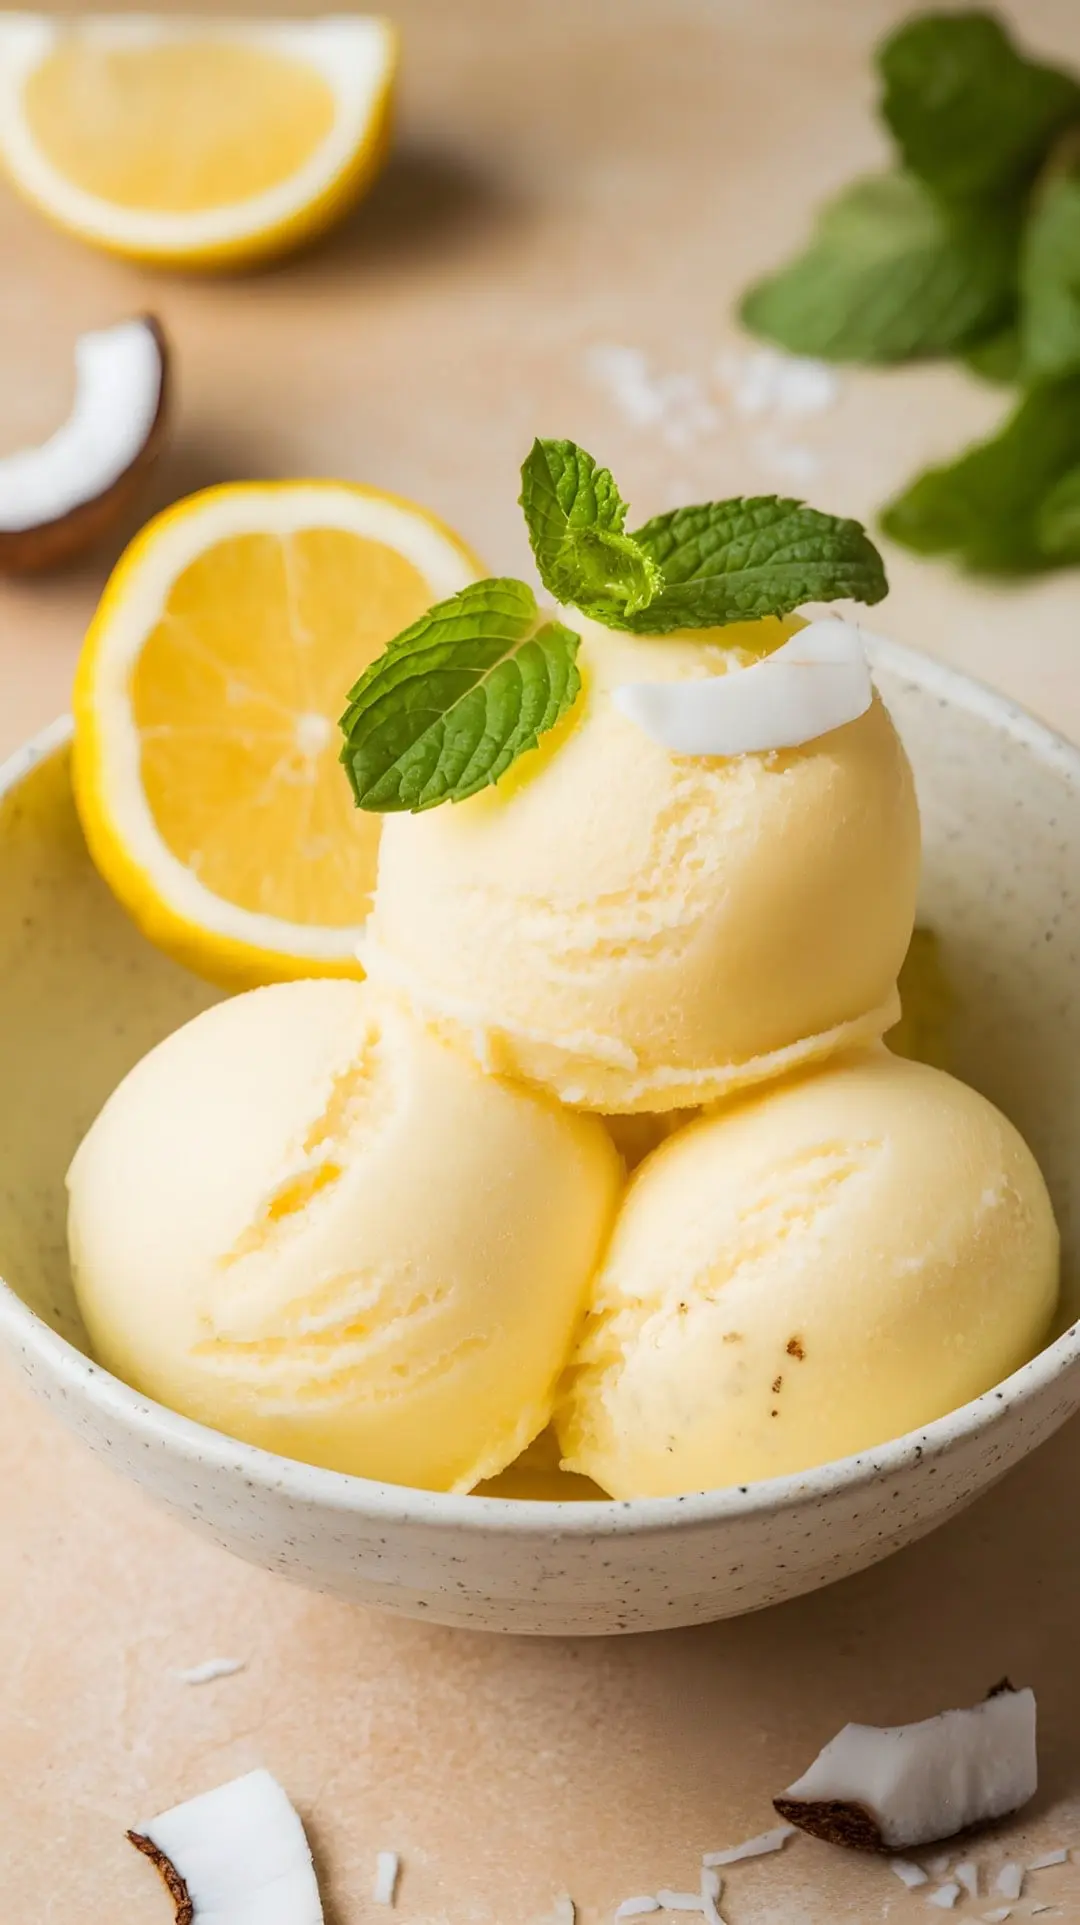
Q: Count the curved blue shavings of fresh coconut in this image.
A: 0